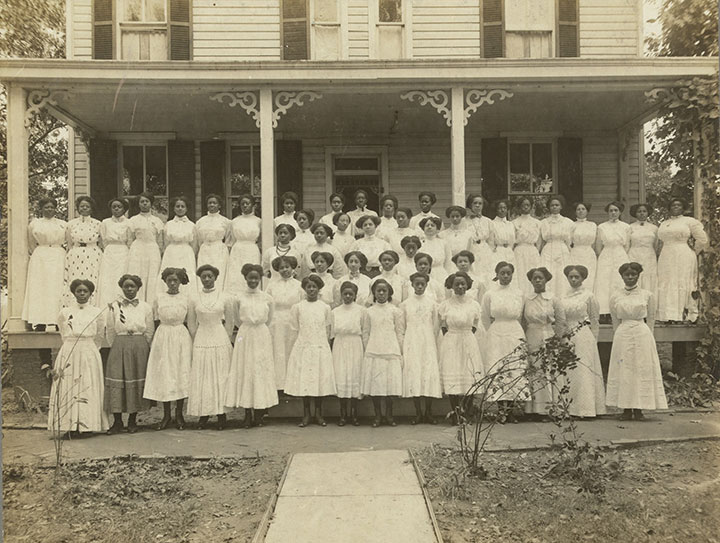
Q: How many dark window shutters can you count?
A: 11